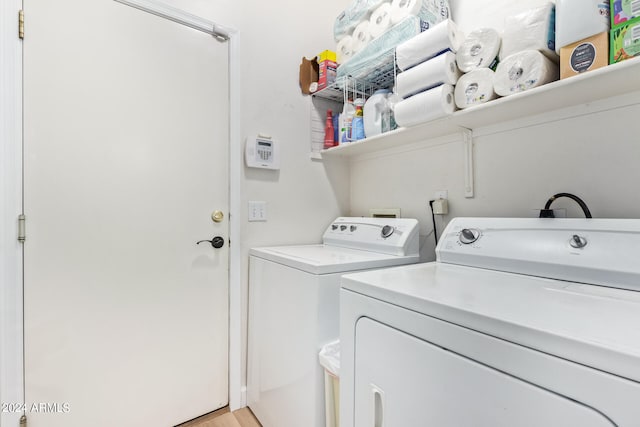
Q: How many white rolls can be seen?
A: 10